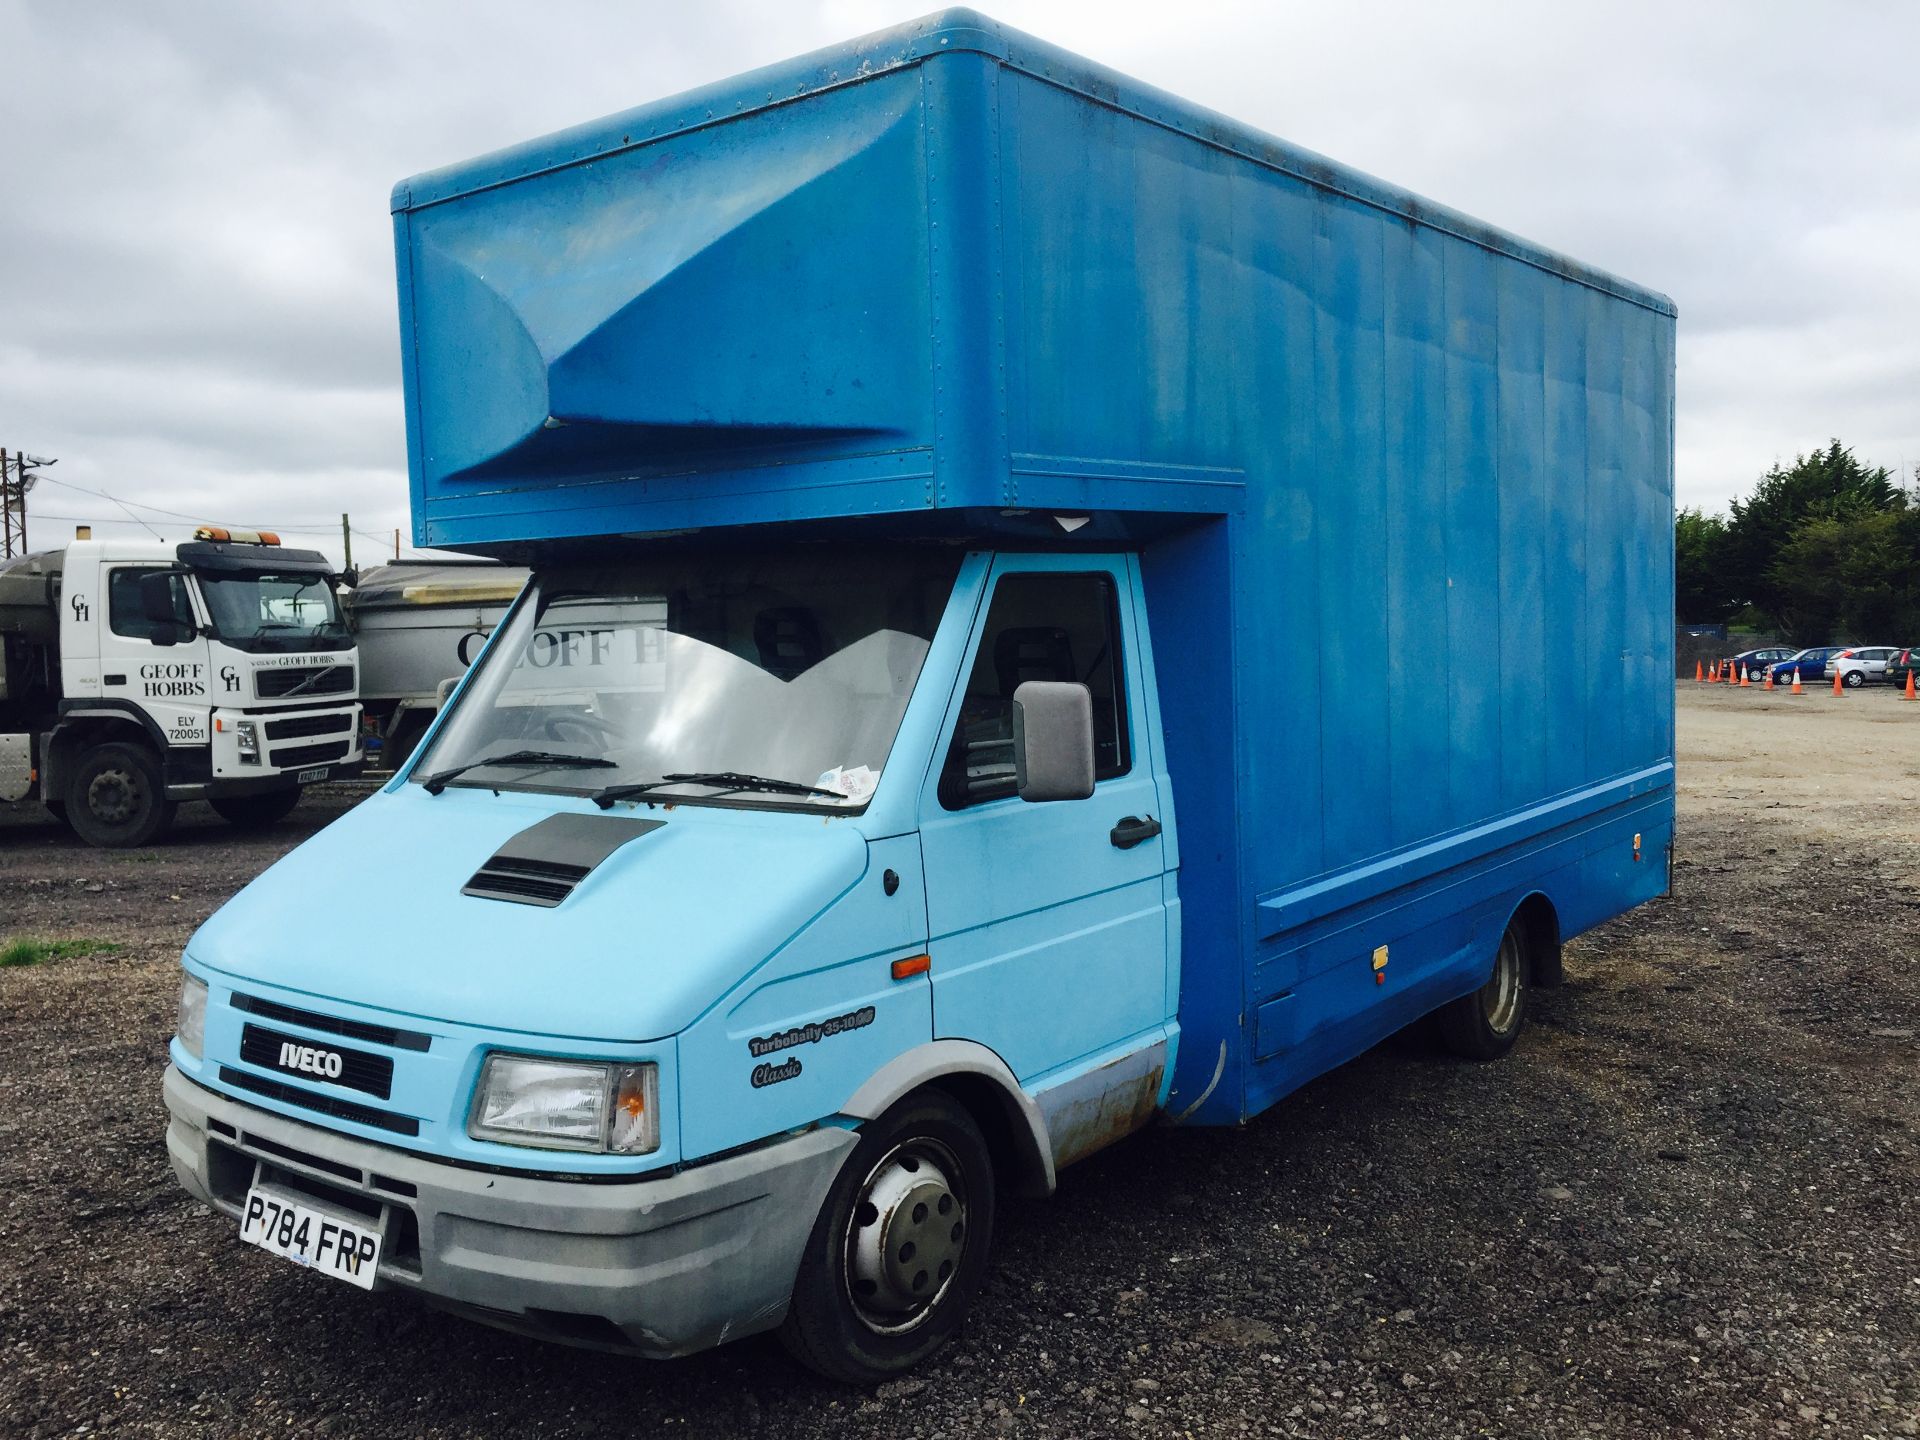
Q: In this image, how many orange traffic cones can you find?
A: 9